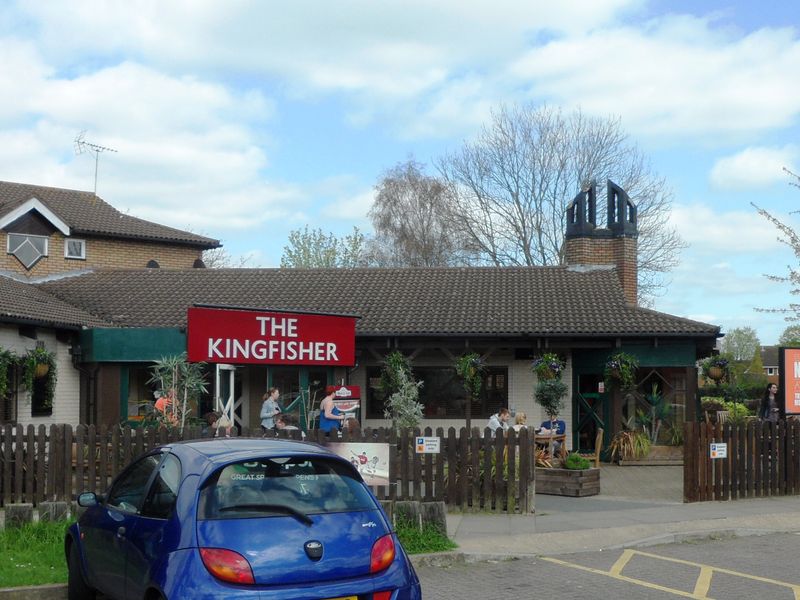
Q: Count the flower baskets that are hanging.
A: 7